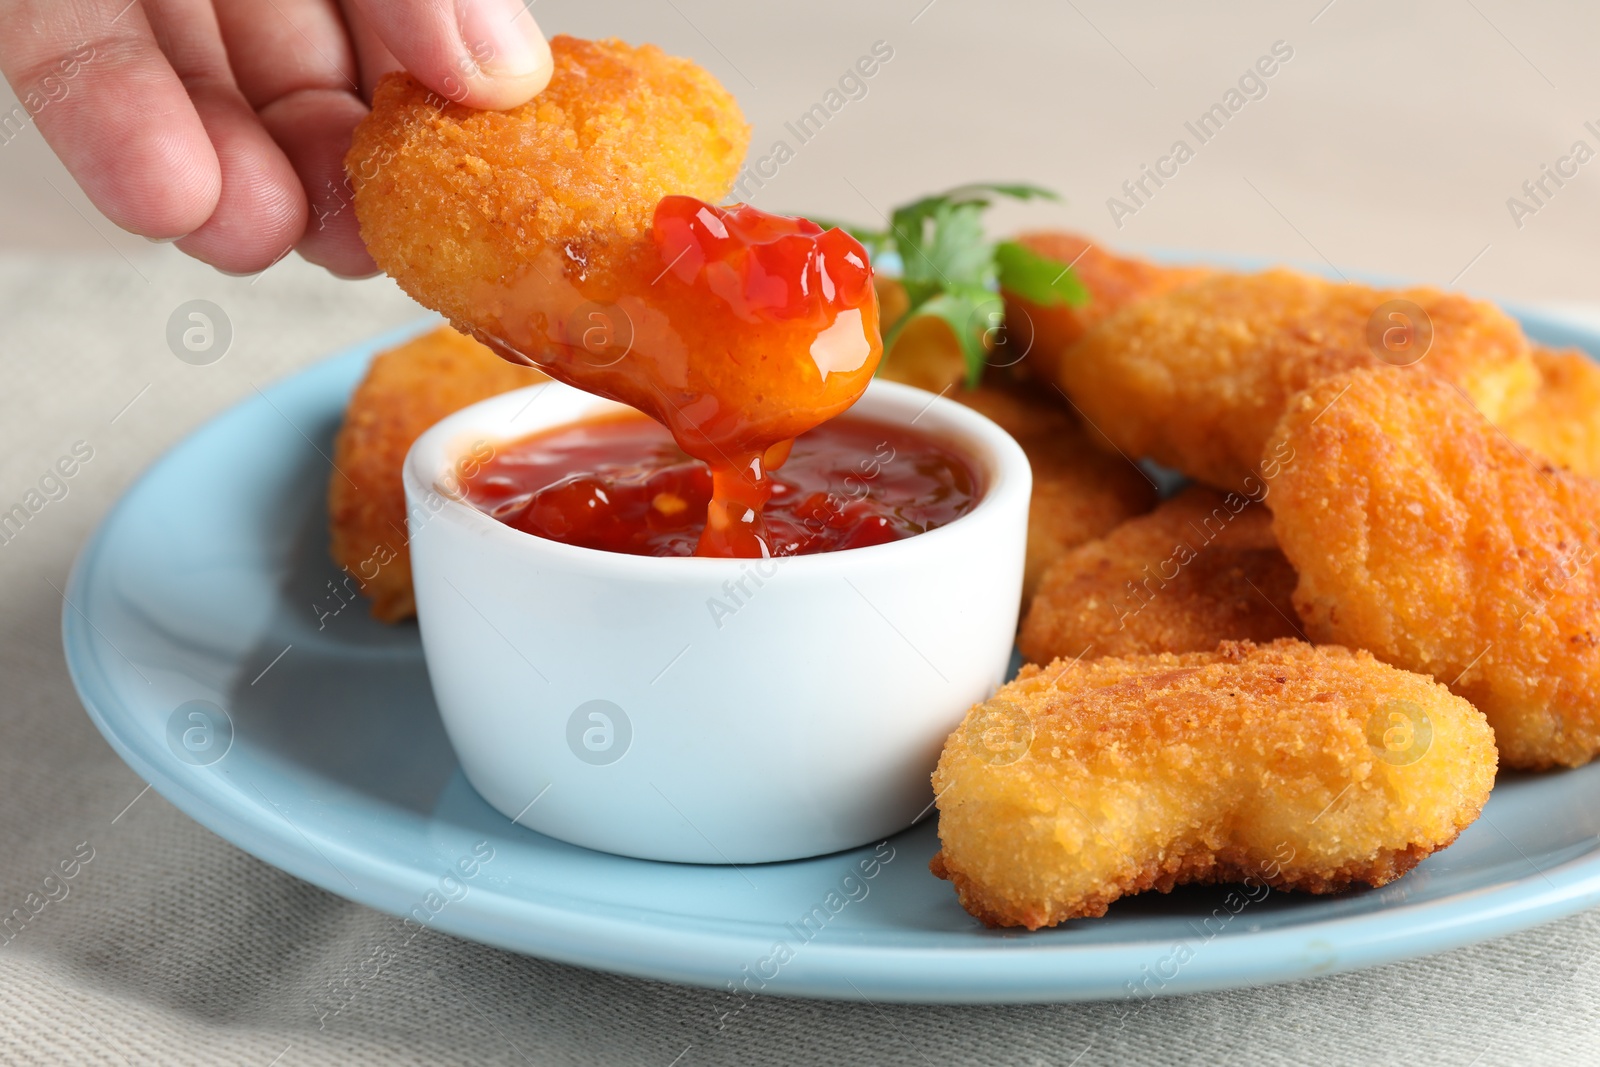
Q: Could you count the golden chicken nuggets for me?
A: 10